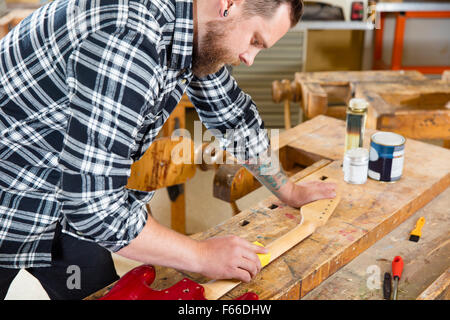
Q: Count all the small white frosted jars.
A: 1